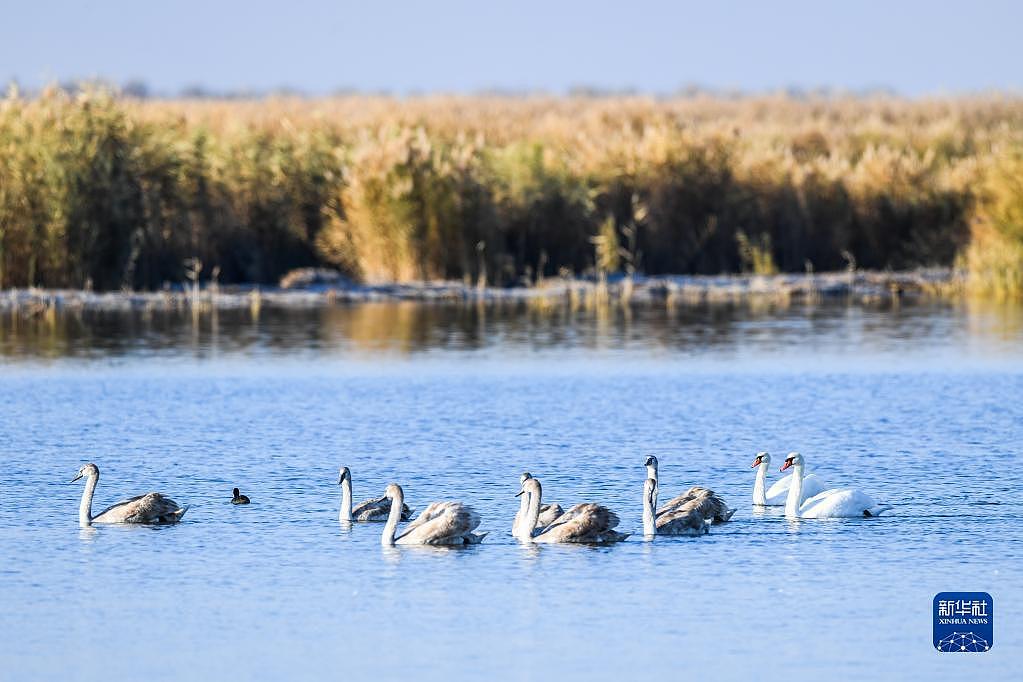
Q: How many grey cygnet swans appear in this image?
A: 7